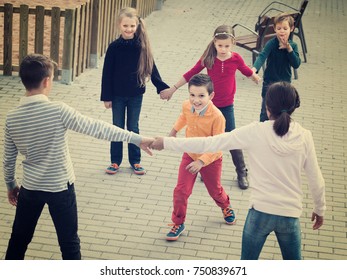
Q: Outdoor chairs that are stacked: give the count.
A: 2